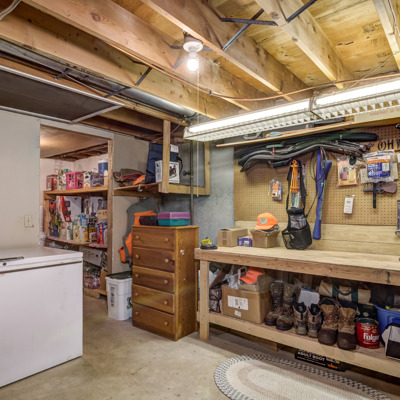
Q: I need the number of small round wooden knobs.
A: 10